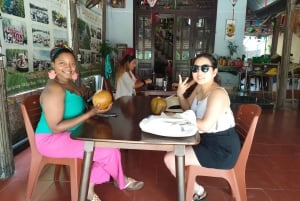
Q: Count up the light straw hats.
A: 1